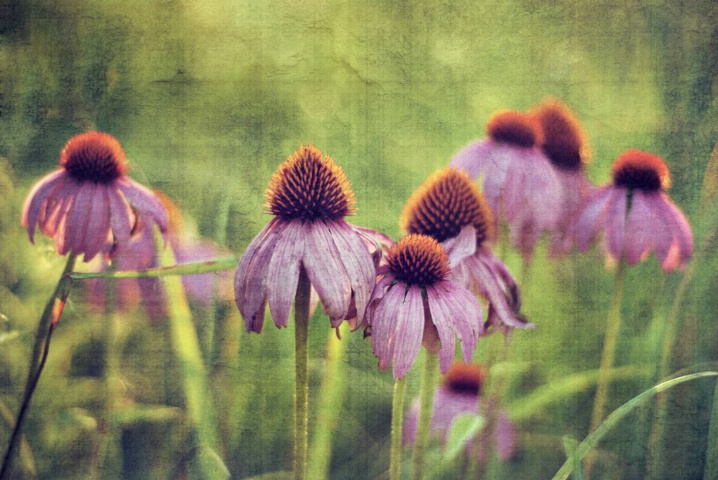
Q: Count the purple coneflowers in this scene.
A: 9